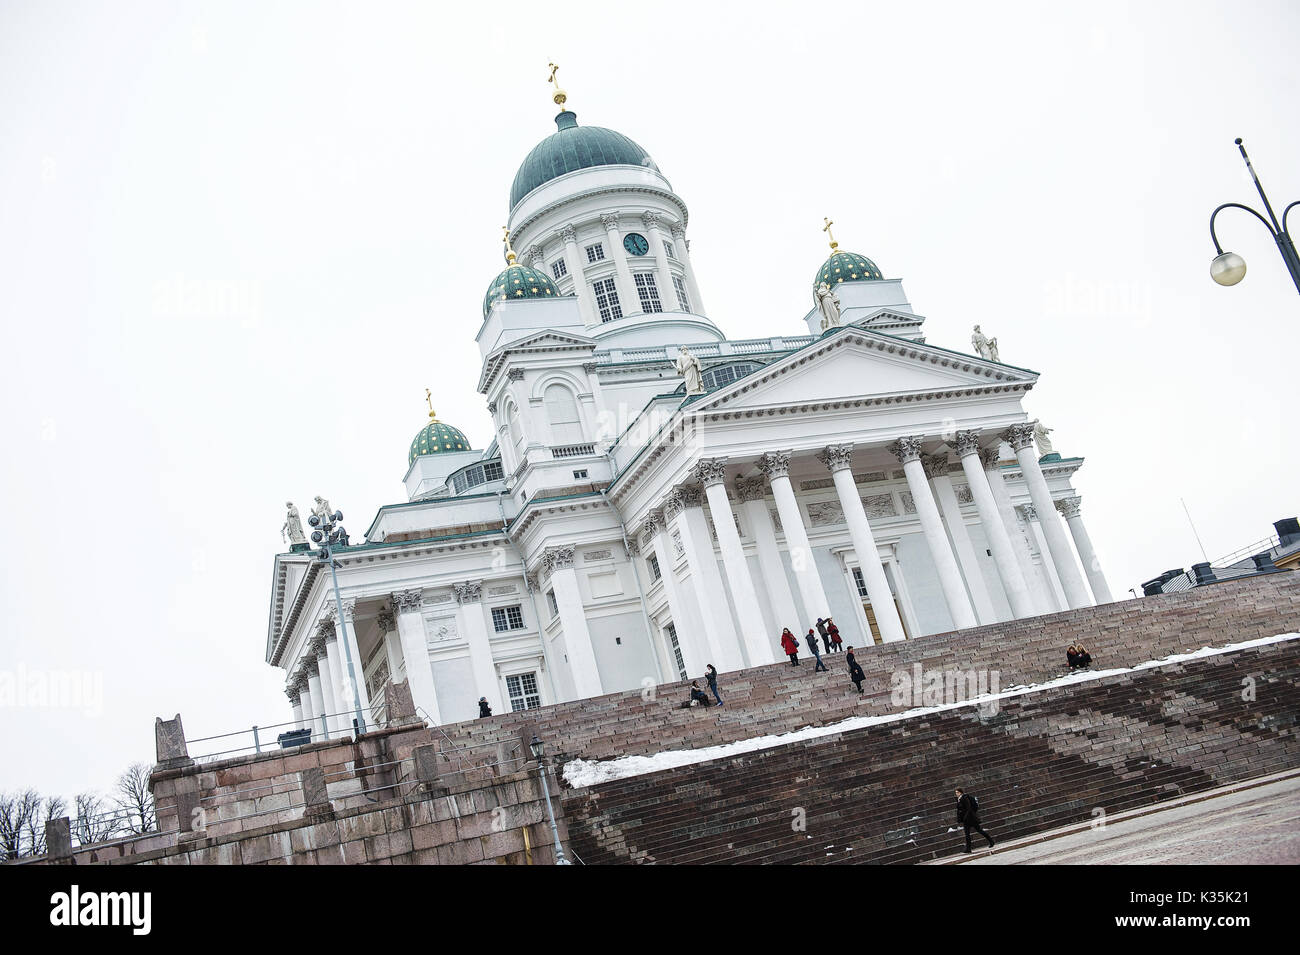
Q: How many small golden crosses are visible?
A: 4